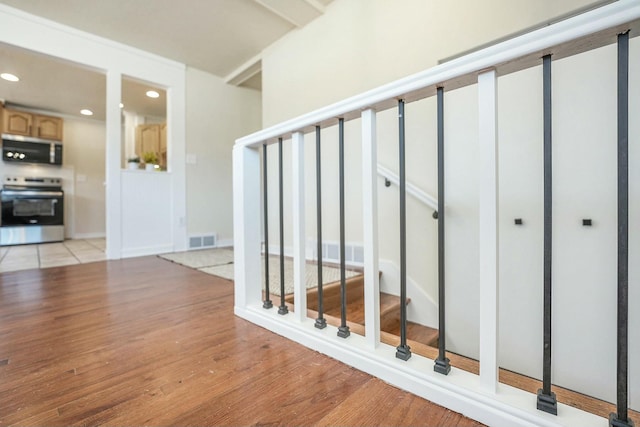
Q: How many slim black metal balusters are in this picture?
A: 8